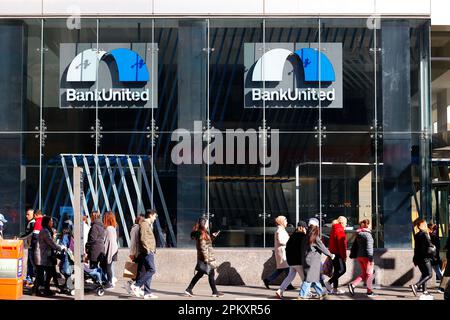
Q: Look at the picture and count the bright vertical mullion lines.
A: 7